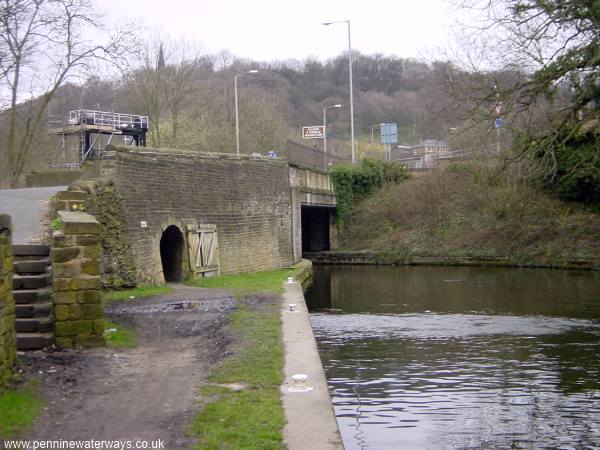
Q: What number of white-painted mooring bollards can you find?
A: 3